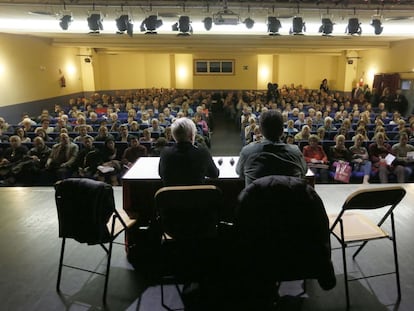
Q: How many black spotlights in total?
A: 12